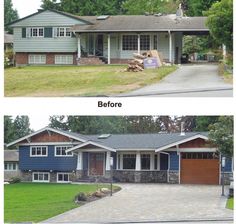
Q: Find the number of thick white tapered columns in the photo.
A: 3